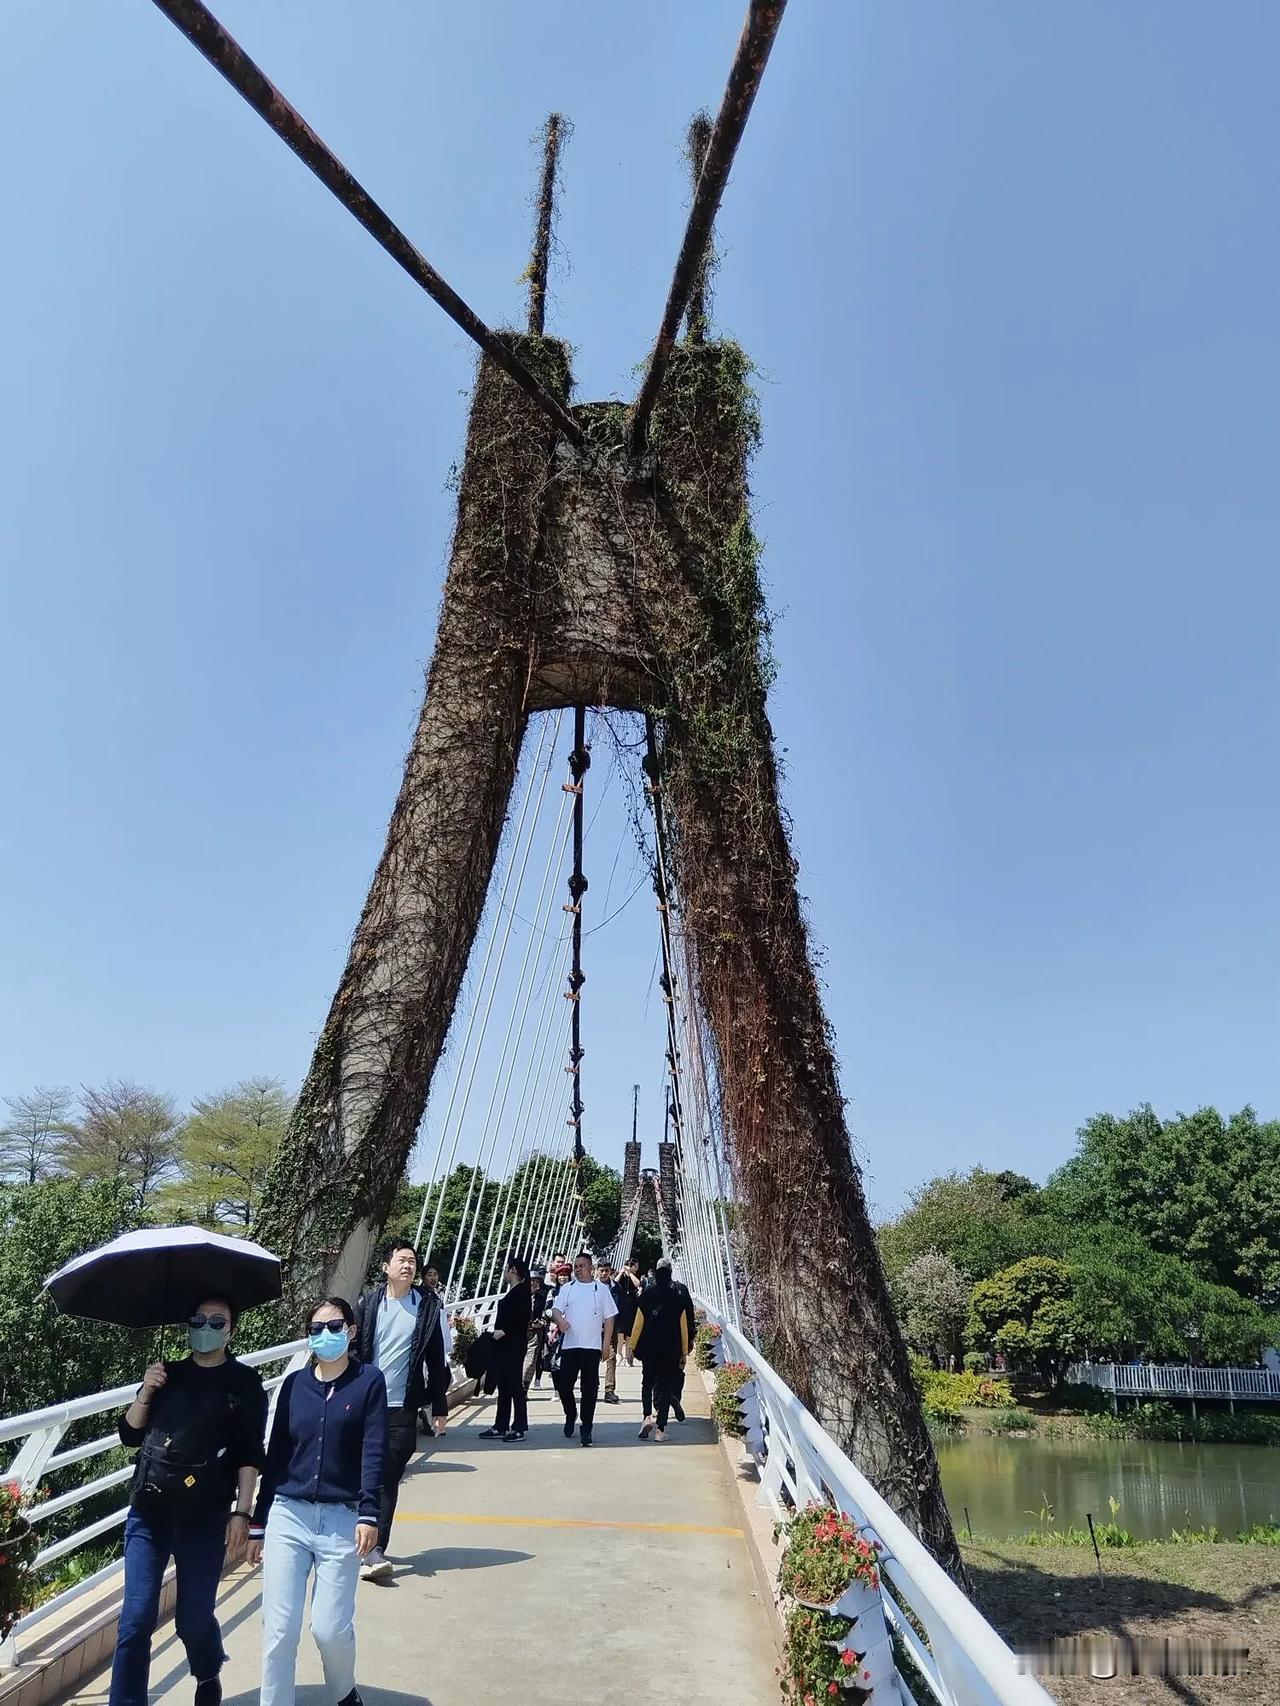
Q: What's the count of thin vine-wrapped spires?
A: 2